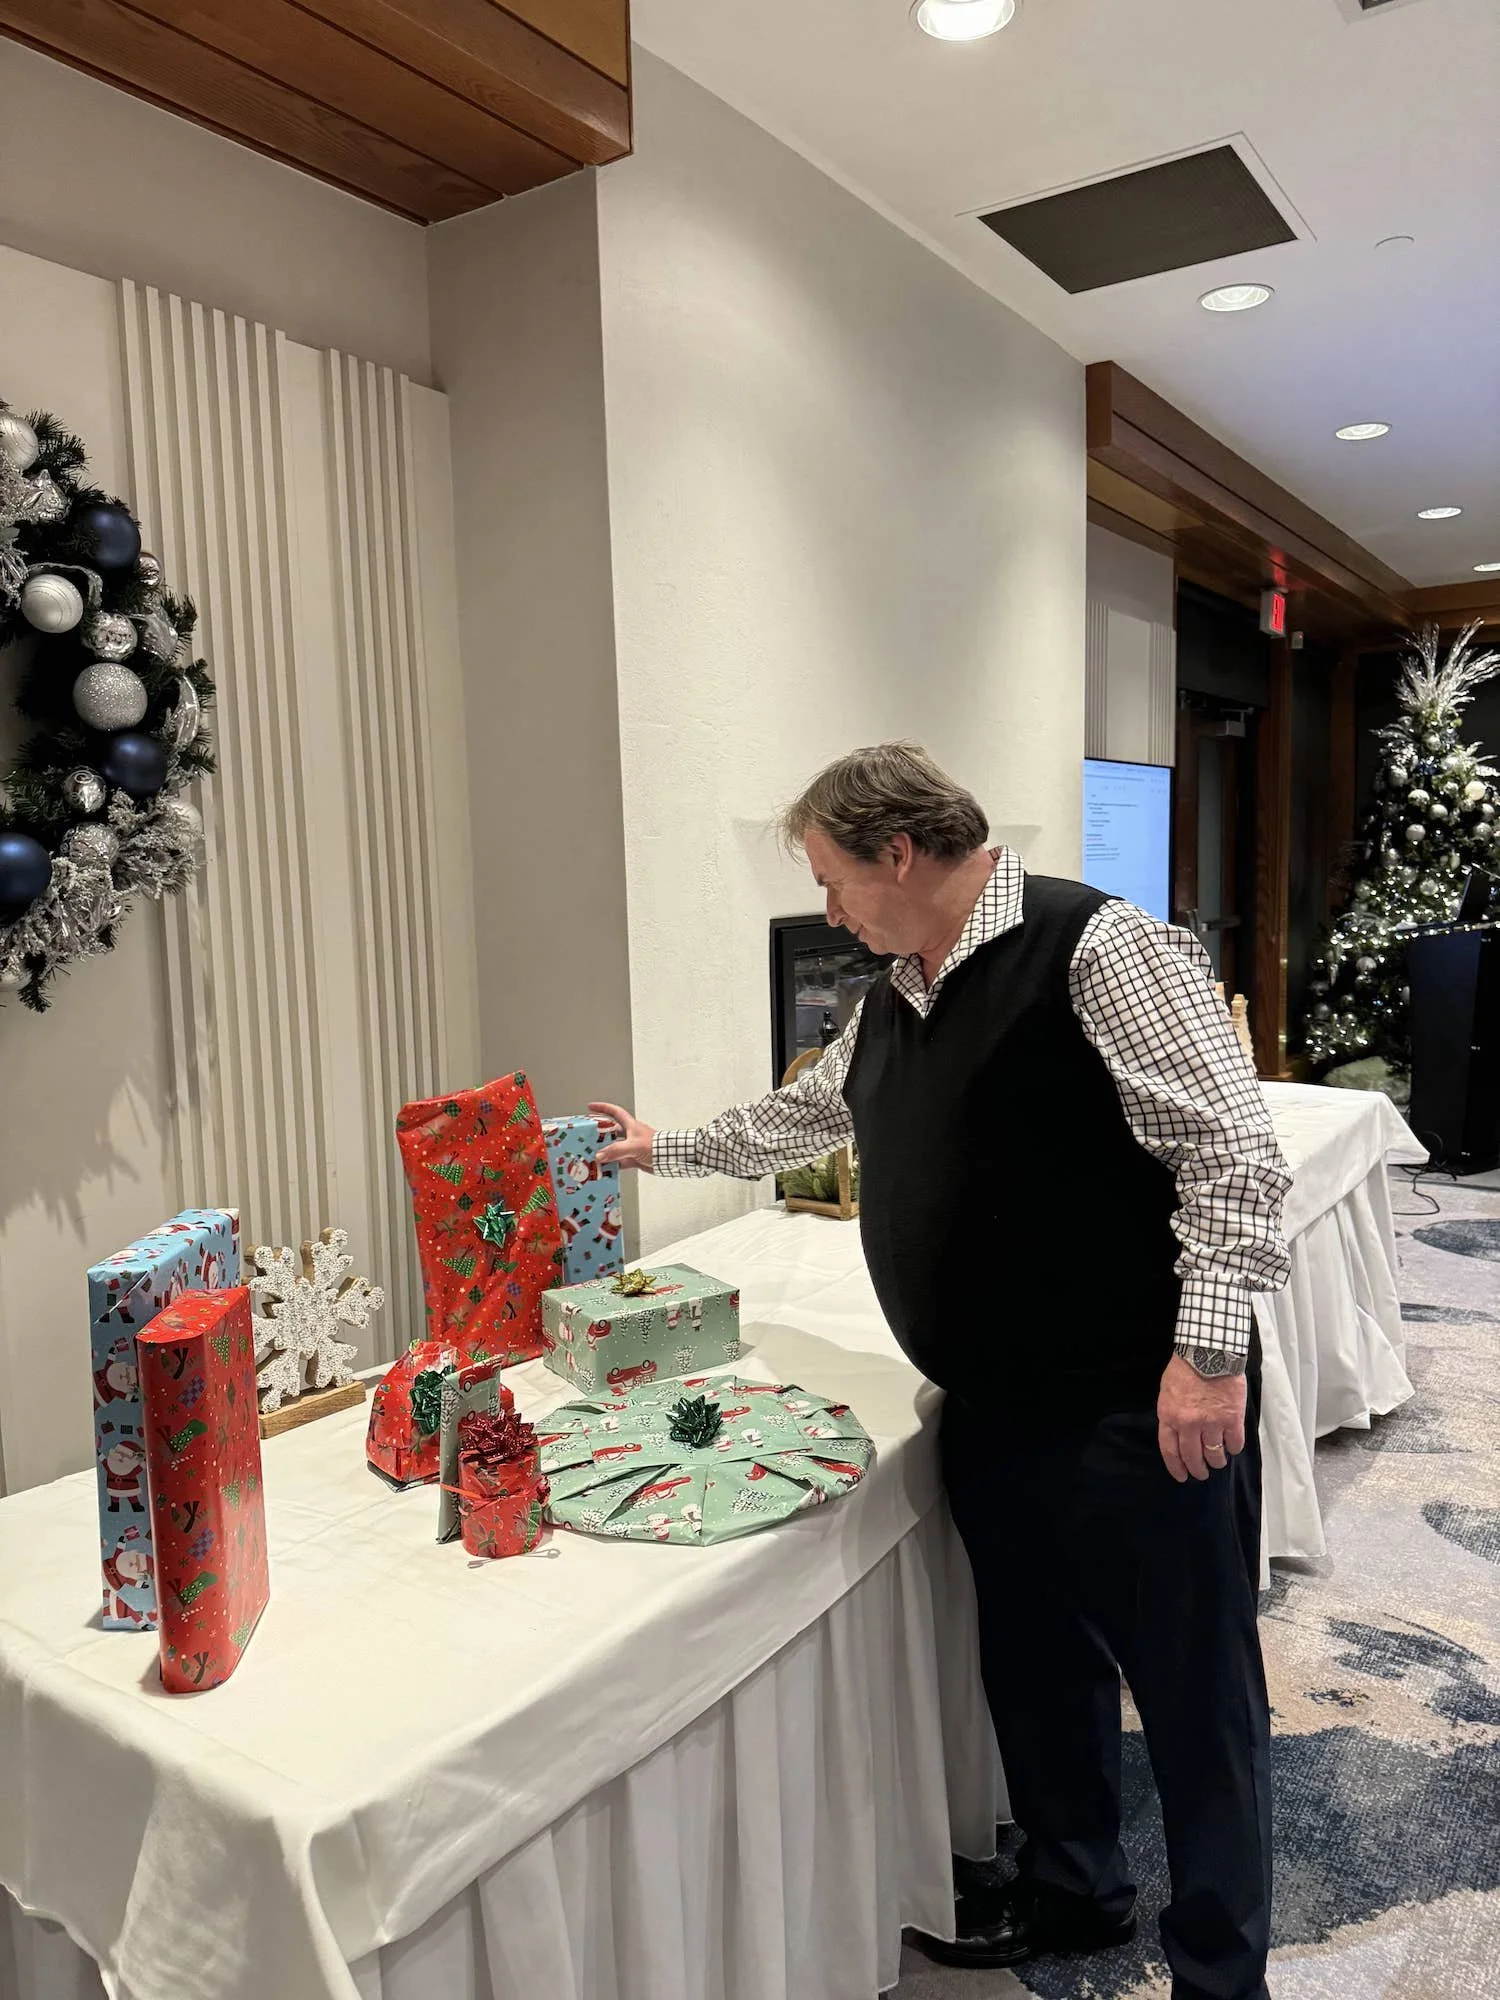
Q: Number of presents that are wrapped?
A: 9